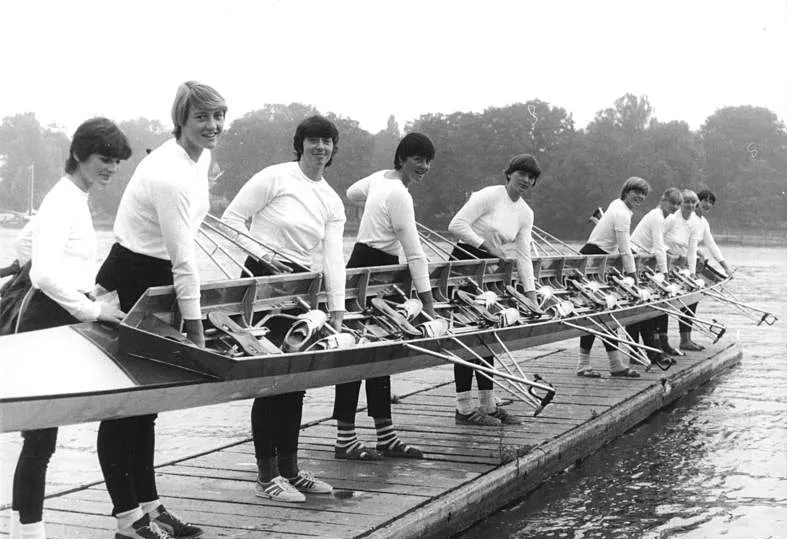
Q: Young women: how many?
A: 9